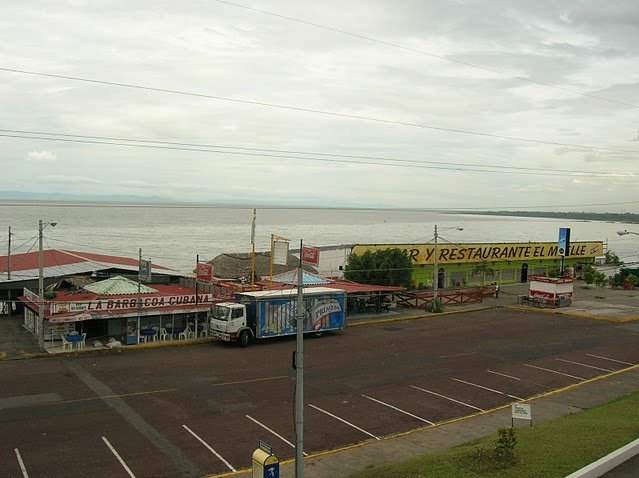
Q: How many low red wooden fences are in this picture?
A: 1